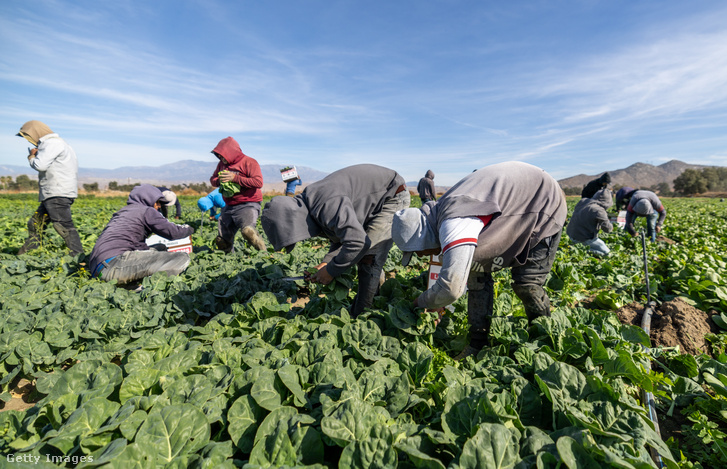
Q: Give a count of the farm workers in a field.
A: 13